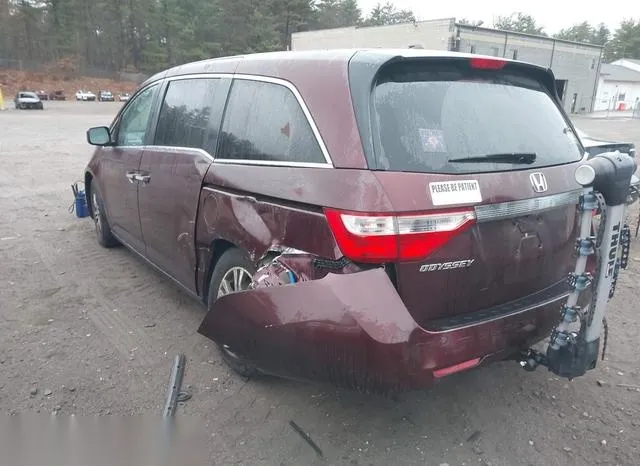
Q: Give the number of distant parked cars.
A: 6